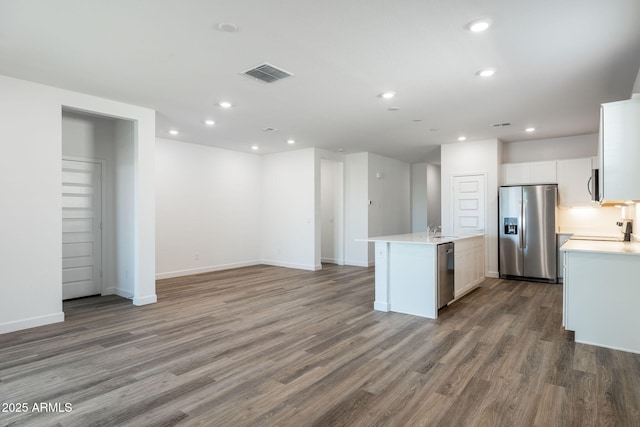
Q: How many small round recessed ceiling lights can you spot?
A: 10